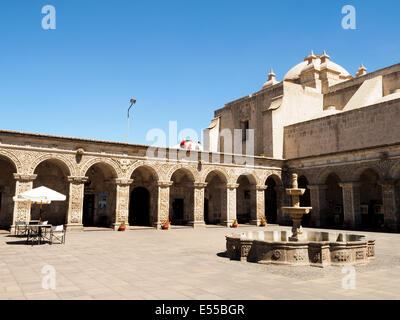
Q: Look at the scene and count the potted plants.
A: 4